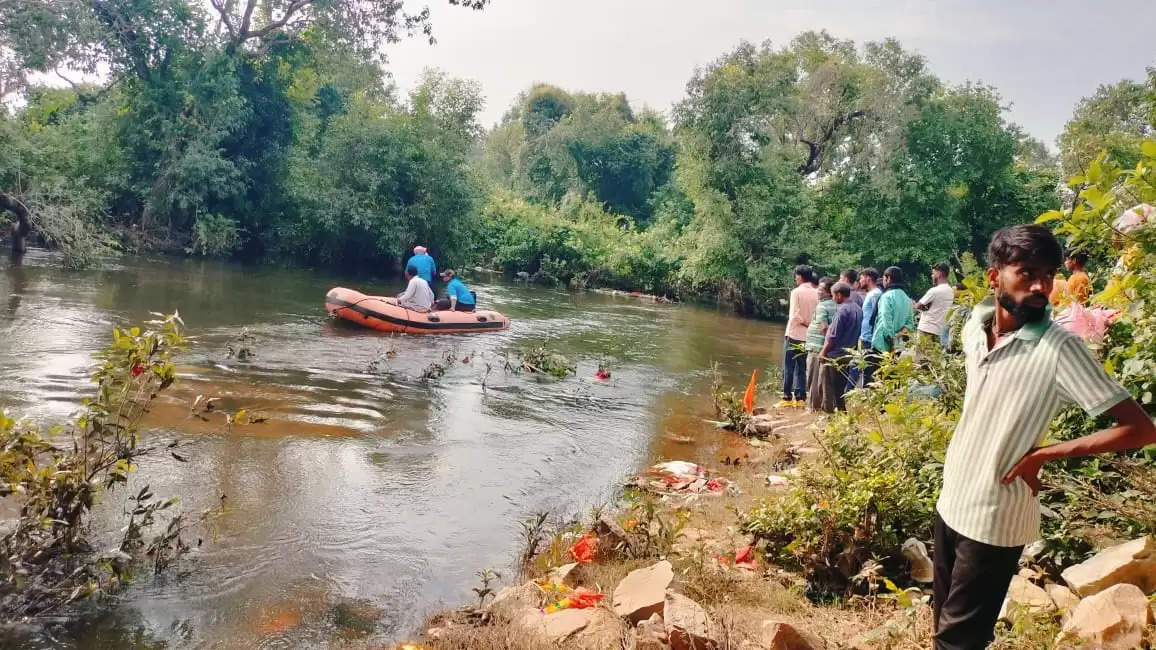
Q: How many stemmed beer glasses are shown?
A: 0